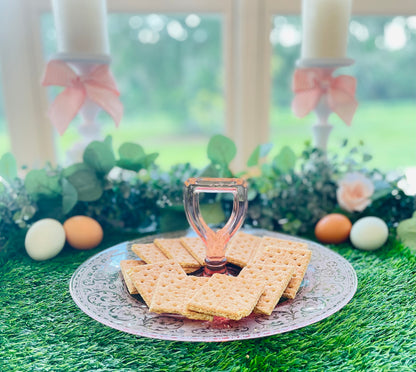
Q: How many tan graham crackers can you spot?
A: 11